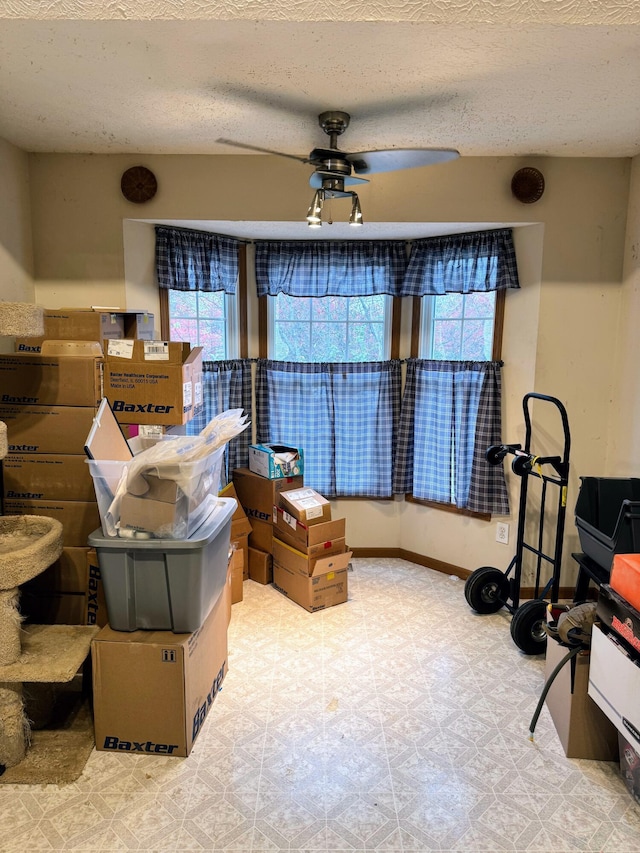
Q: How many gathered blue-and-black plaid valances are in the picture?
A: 3